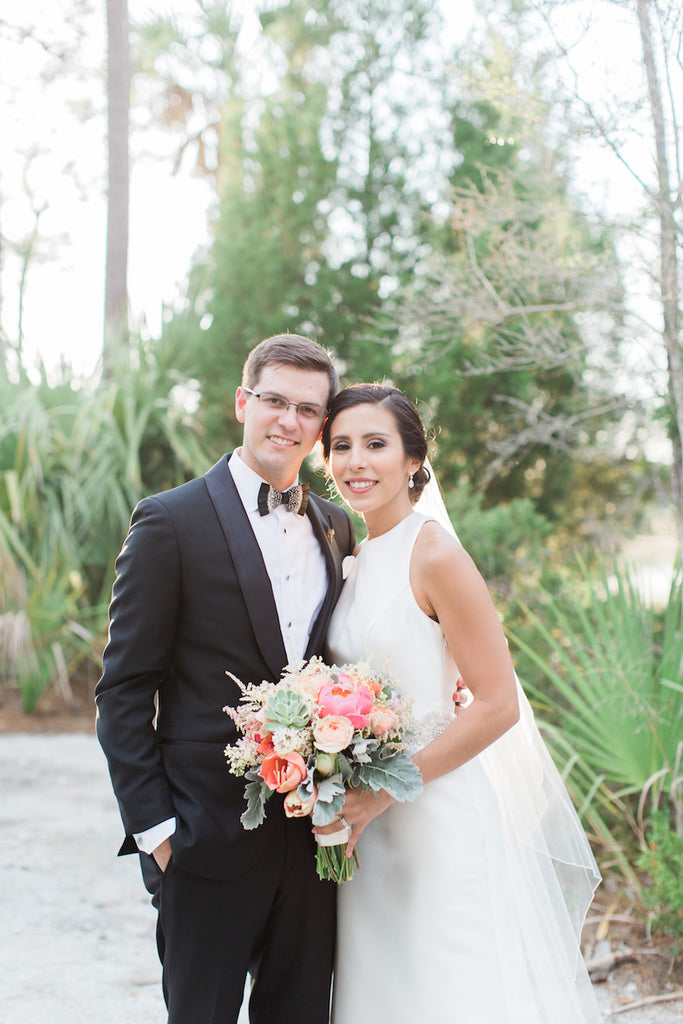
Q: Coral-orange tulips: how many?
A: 2